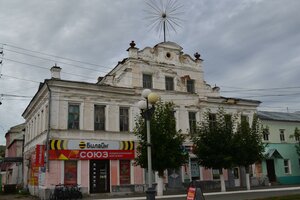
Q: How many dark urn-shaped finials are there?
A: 2